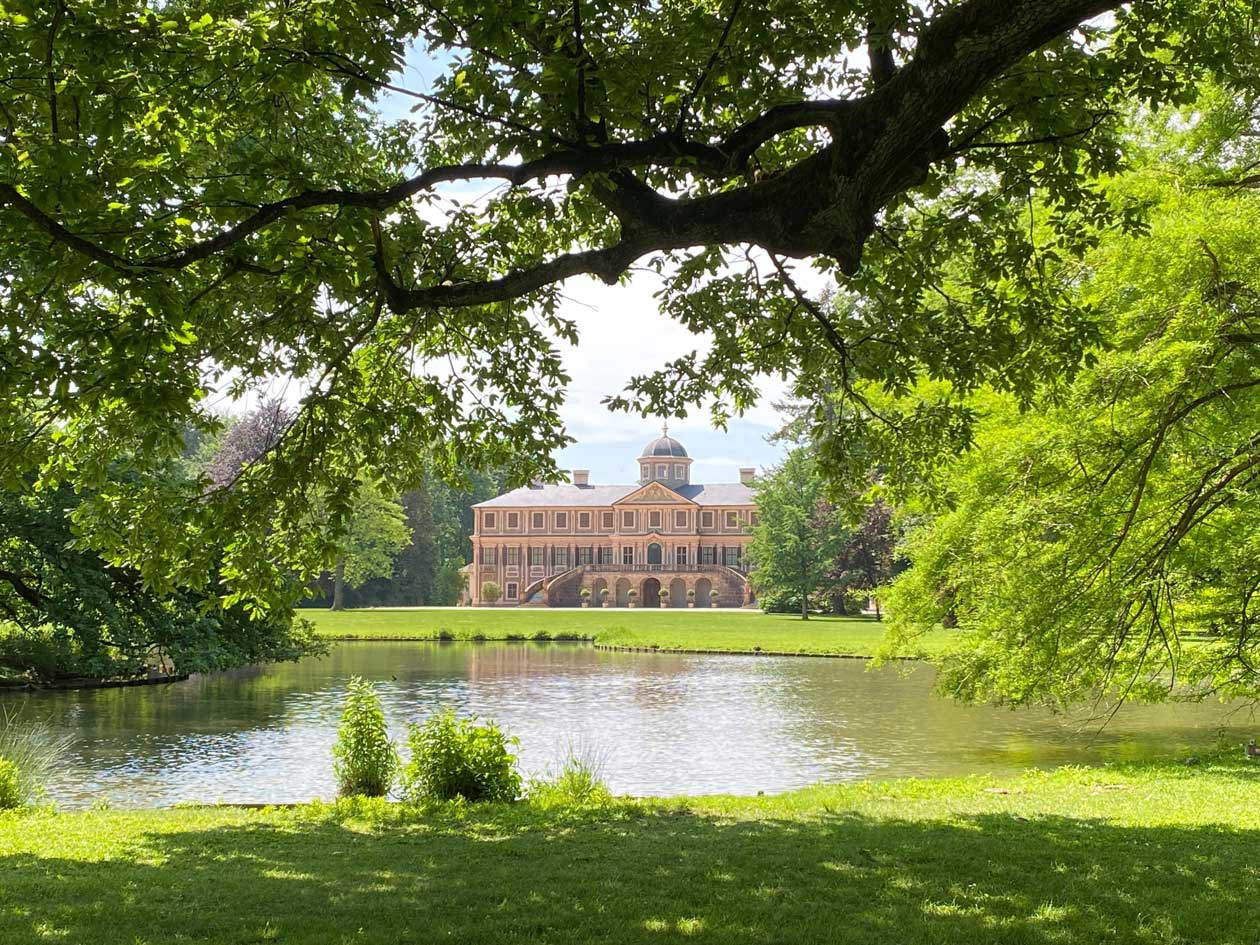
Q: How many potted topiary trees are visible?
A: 6